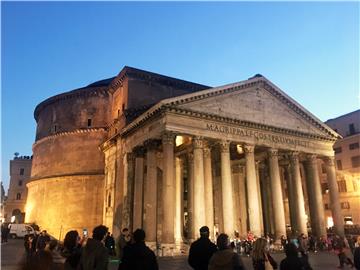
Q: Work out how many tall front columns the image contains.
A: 8